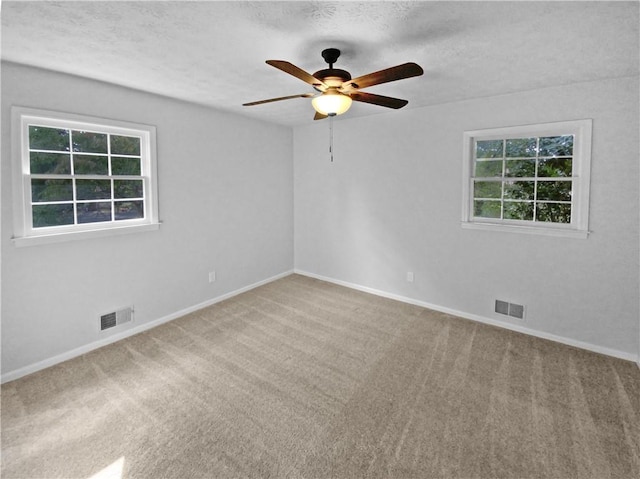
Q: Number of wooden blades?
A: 5